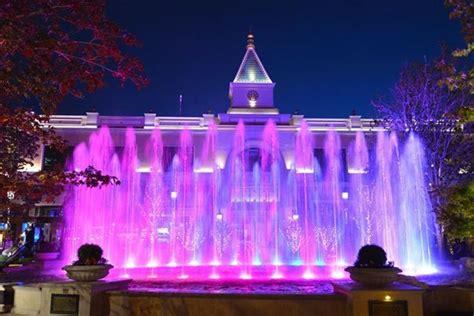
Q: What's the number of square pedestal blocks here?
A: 2